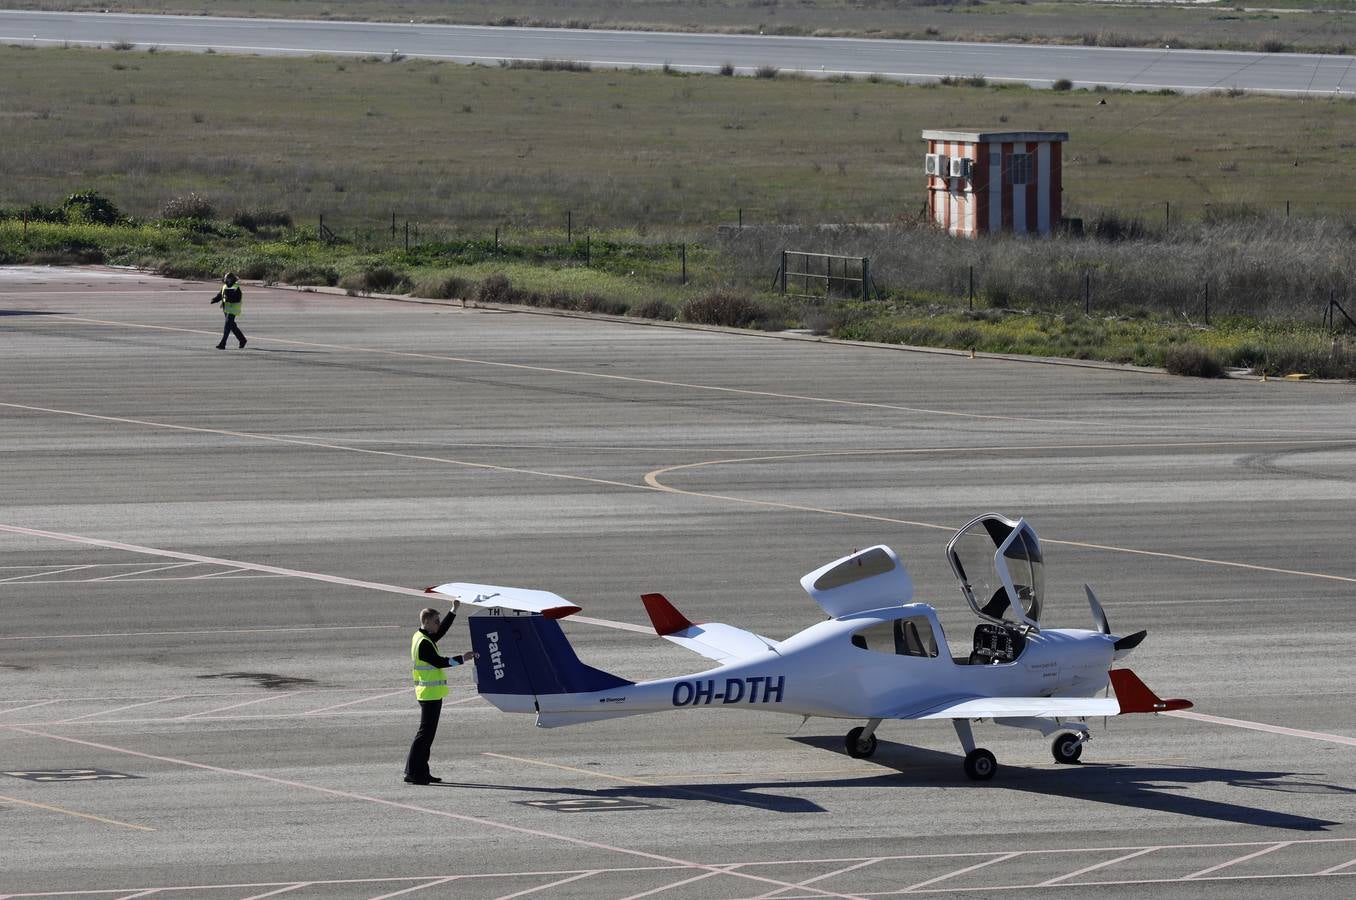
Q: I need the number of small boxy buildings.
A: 1